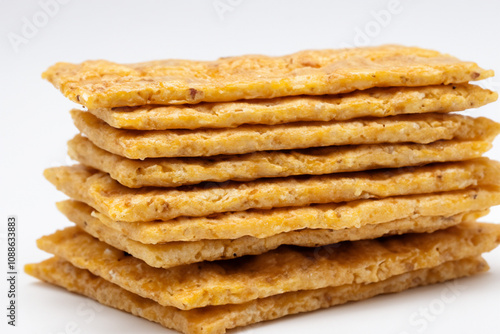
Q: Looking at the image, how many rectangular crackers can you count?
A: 9